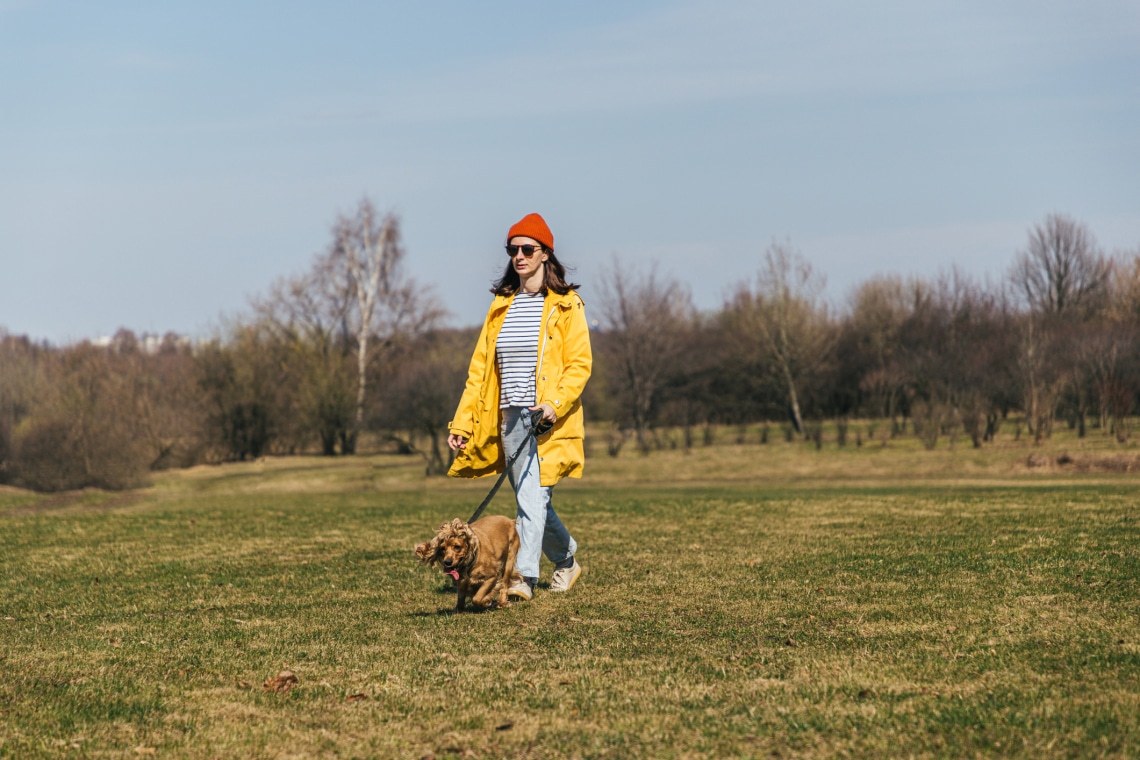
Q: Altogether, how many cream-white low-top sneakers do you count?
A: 2